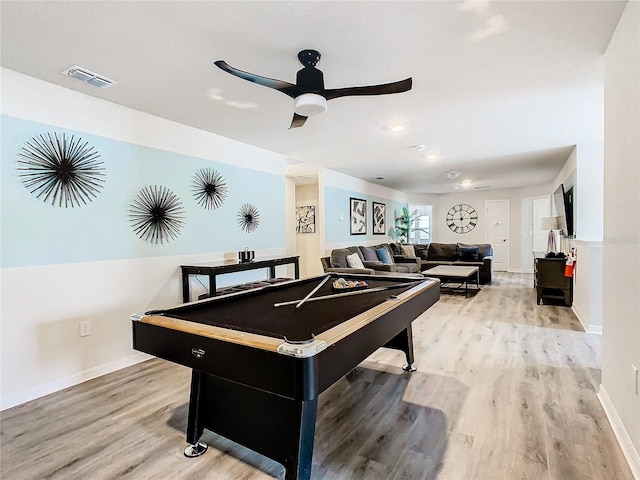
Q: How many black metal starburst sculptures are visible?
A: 4